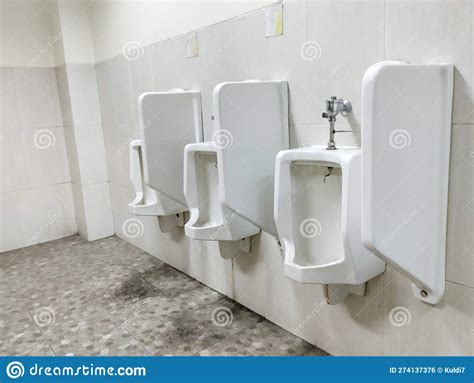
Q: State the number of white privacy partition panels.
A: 3